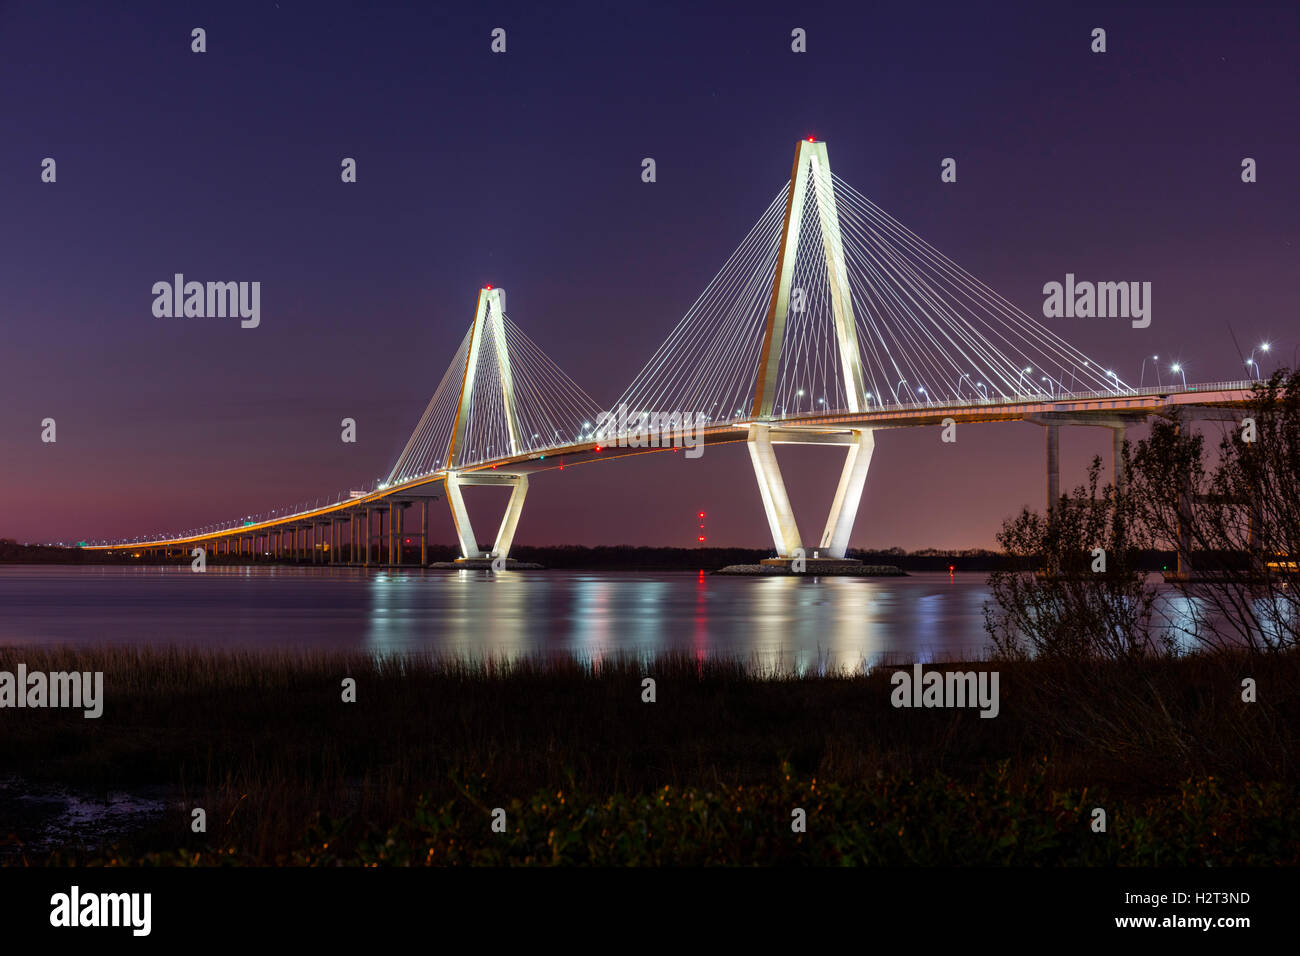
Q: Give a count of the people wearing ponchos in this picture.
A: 0